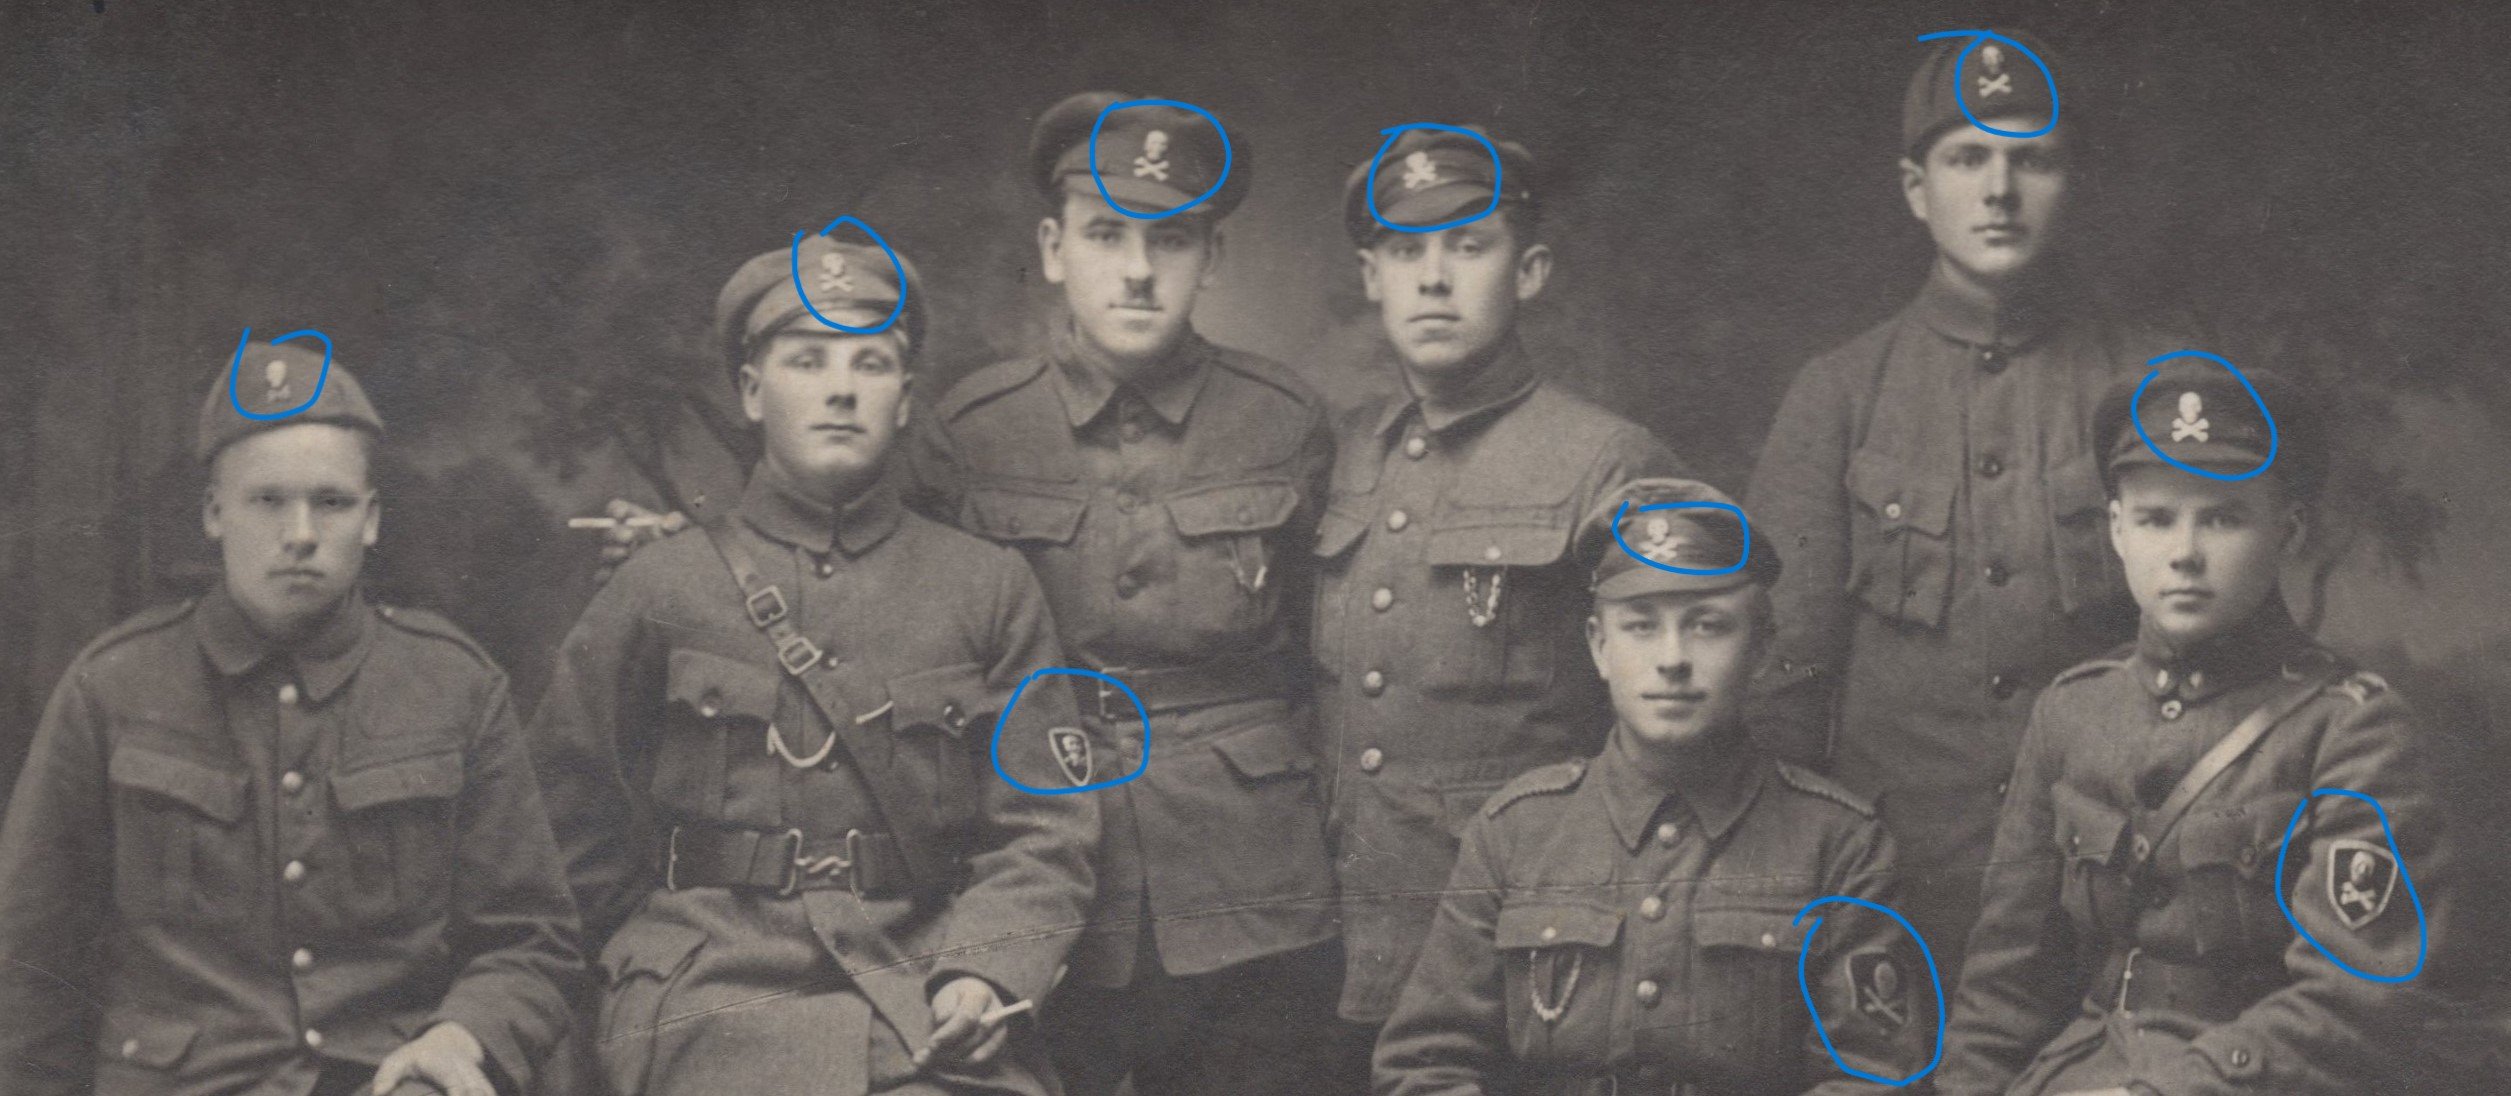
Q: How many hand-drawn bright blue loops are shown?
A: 10